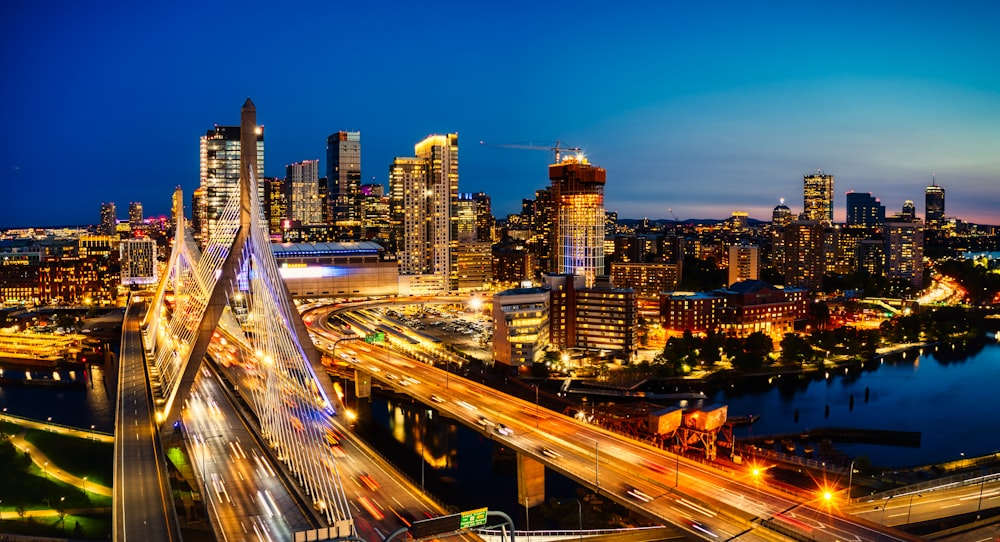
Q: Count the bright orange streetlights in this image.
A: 2